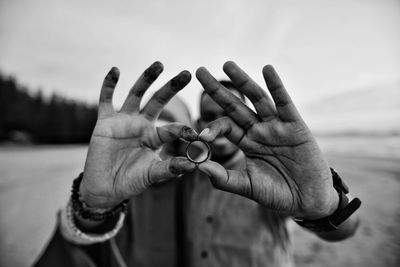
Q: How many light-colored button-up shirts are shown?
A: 1